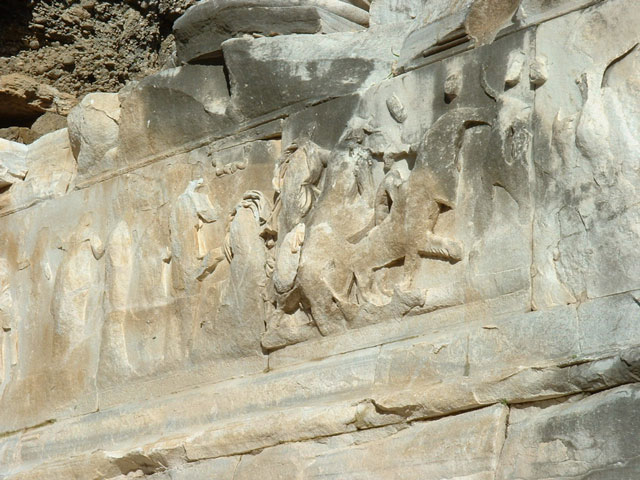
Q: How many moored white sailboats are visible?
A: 0